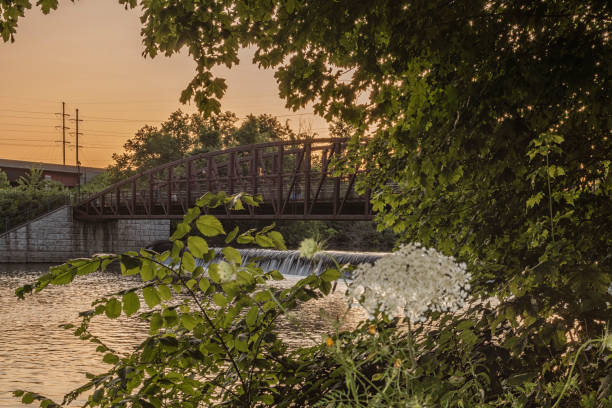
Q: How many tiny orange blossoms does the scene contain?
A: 3